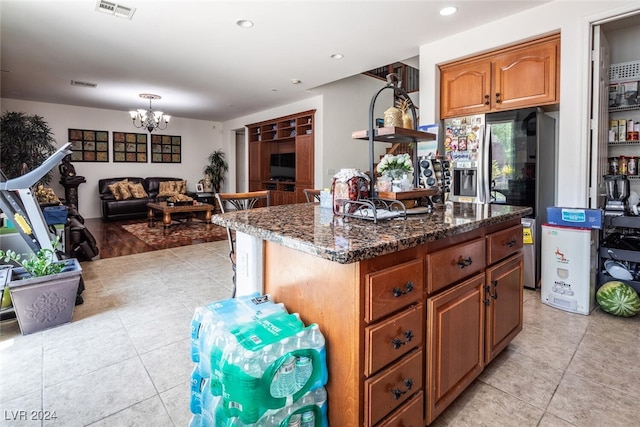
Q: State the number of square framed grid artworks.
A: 3